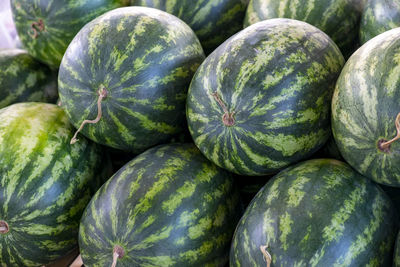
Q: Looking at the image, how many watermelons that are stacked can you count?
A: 11